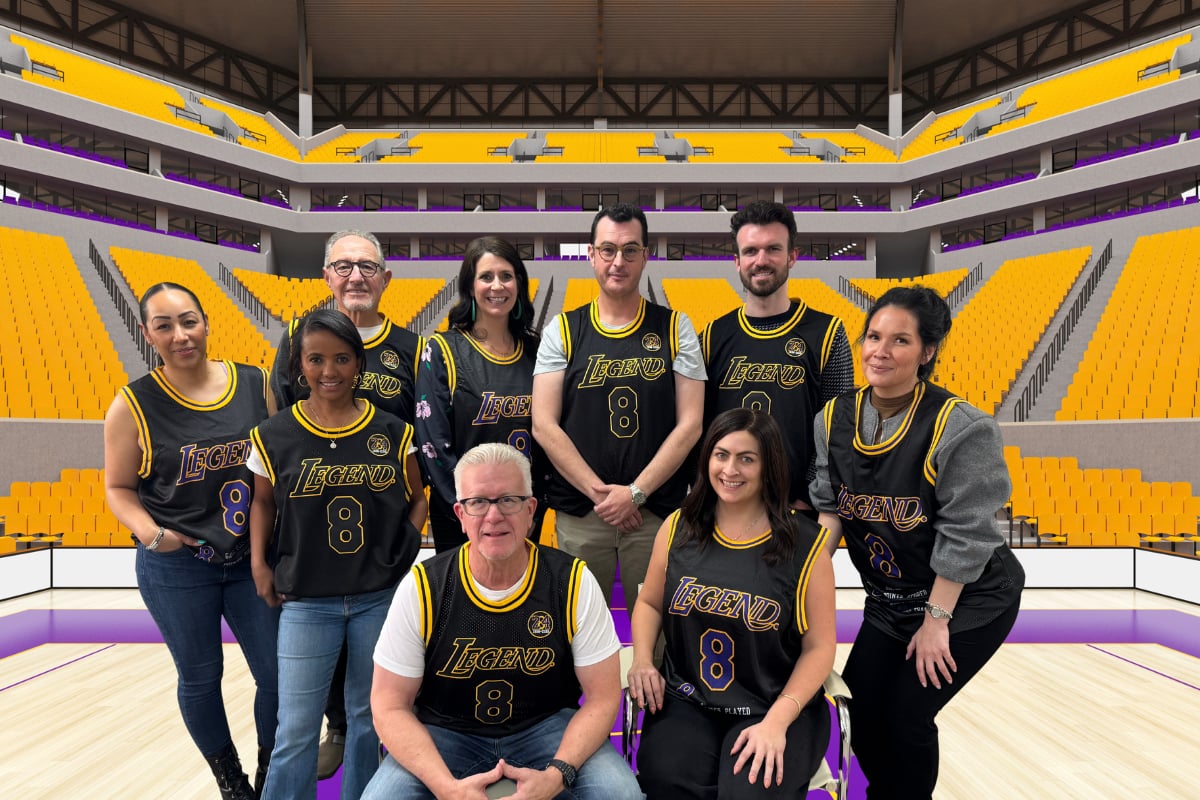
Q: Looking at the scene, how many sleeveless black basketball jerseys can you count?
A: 9